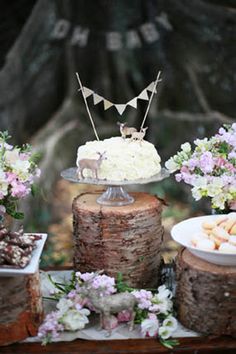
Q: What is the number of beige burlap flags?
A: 7